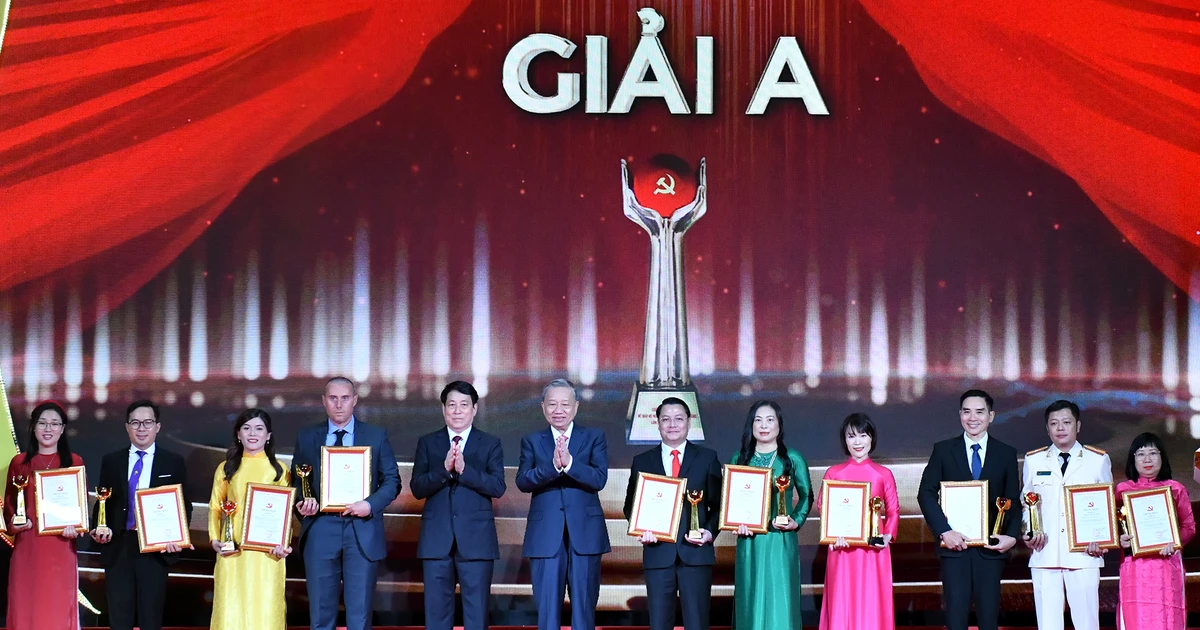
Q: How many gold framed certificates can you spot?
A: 10